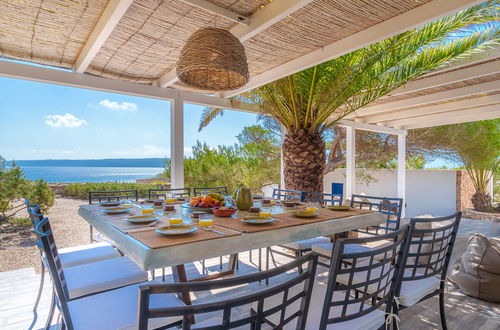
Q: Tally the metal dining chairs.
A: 12